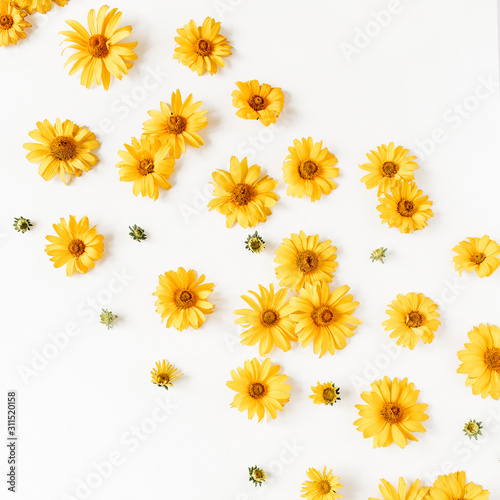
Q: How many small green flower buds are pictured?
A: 7